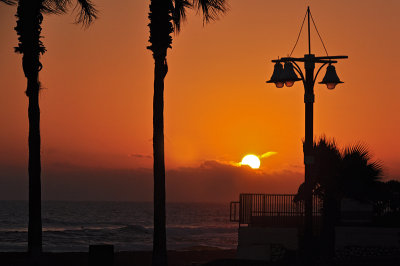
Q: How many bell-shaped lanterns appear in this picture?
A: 3